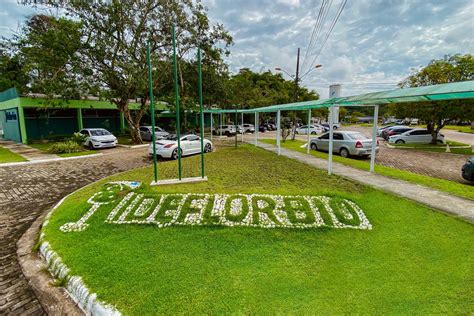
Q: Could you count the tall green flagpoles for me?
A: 3